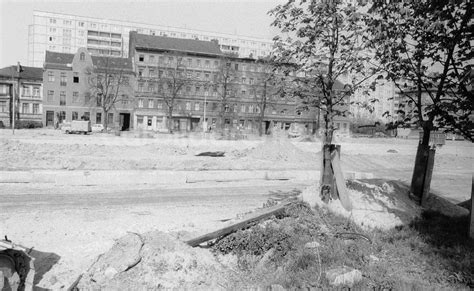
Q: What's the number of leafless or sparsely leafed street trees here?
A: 4